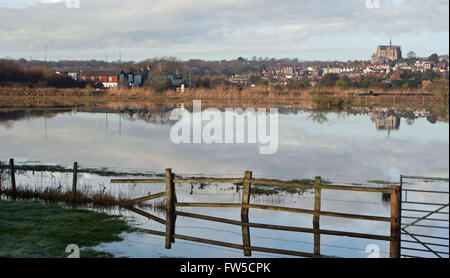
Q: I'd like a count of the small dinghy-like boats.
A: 0